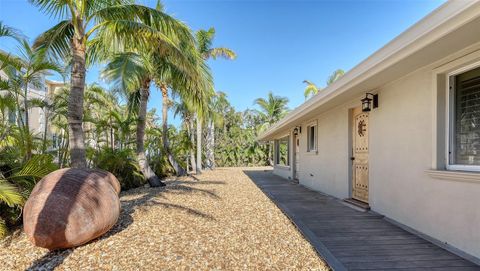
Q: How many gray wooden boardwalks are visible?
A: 1